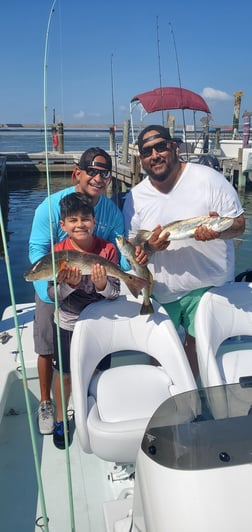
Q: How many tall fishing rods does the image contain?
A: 5